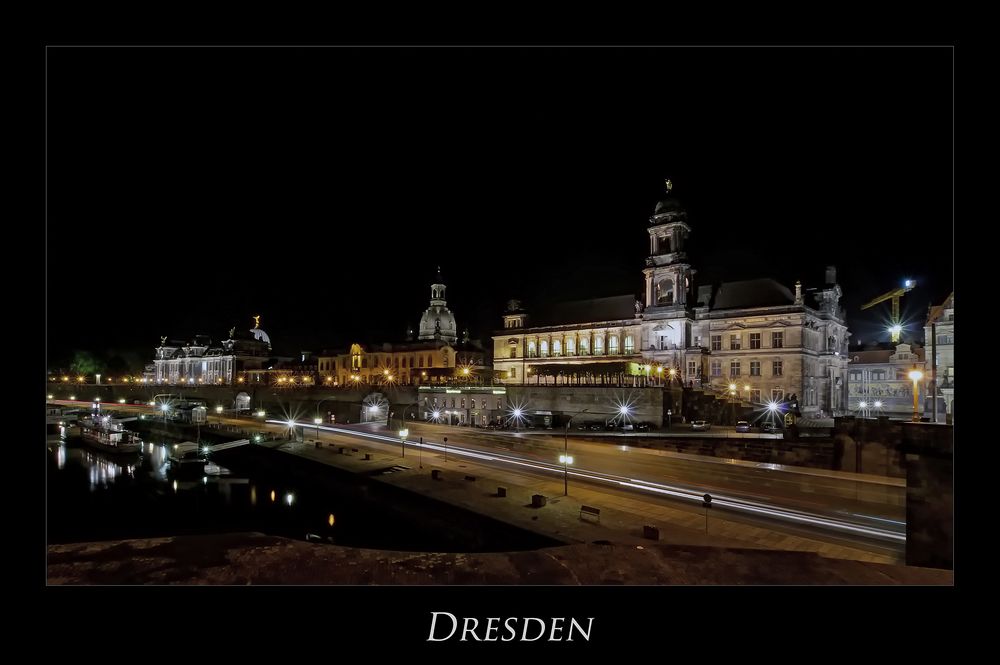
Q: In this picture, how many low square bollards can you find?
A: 7